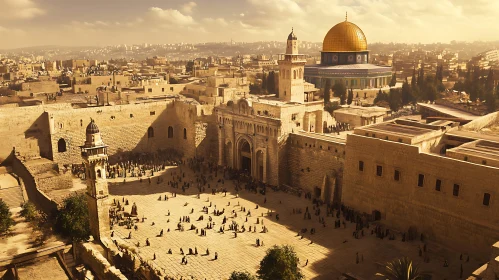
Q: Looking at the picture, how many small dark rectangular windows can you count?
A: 7